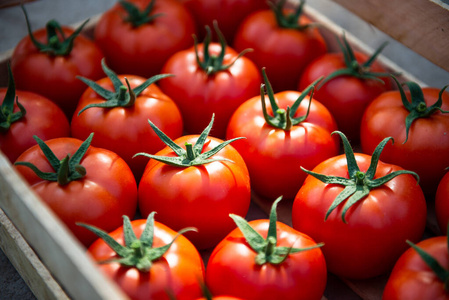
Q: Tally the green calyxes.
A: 15